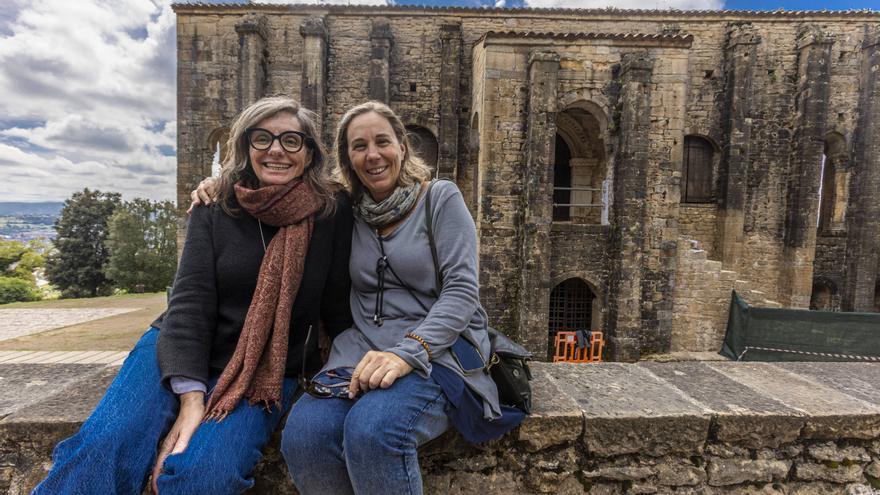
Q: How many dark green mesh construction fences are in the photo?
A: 1